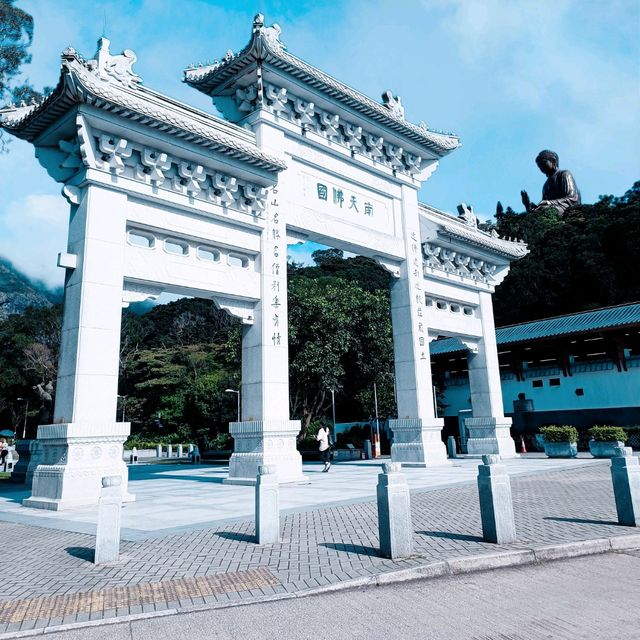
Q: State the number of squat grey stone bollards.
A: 5